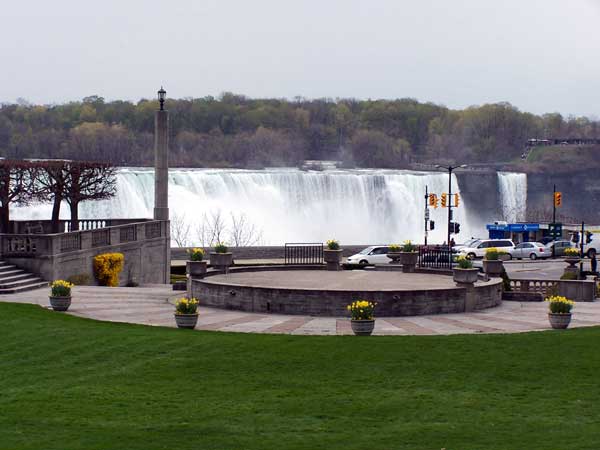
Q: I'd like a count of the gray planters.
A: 12